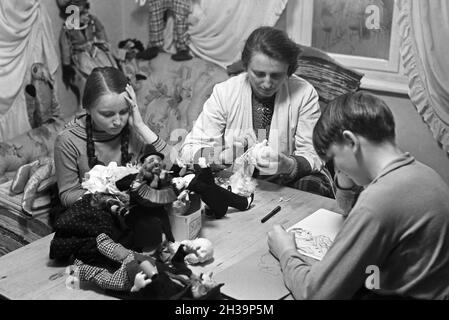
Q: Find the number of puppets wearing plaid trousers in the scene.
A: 2